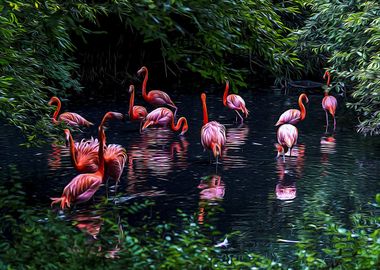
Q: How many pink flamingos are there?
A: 12